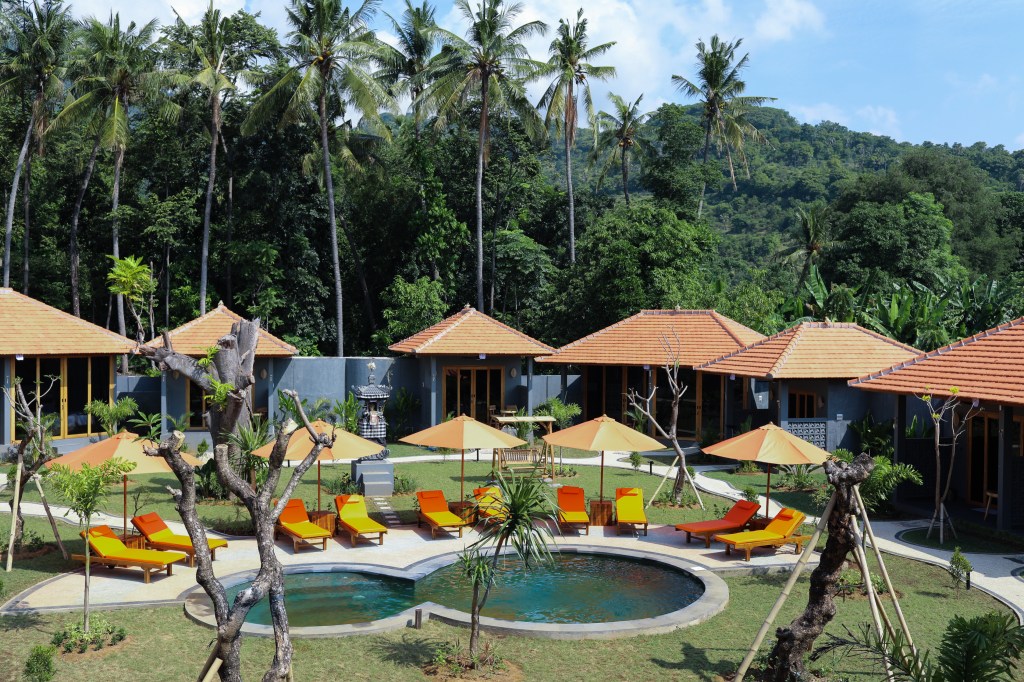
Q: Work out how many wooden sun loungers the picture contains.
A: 10